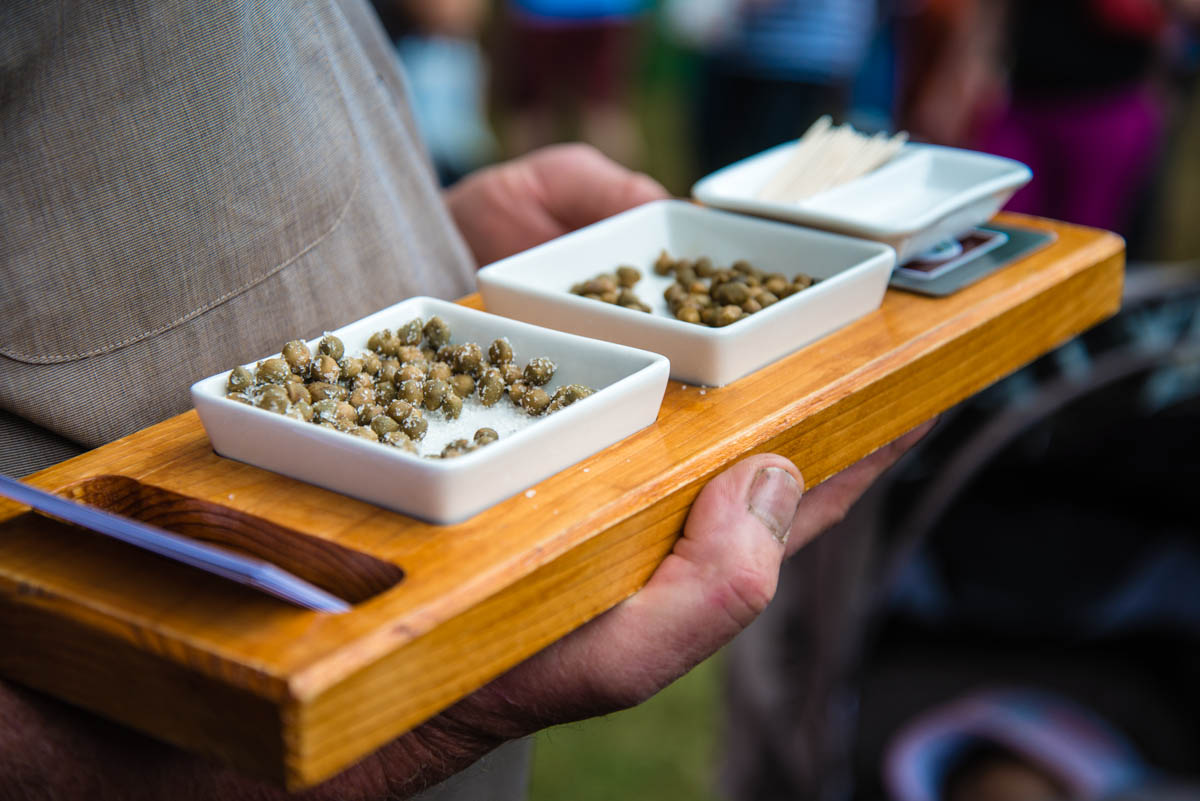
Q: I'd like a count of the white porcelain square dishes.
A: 3